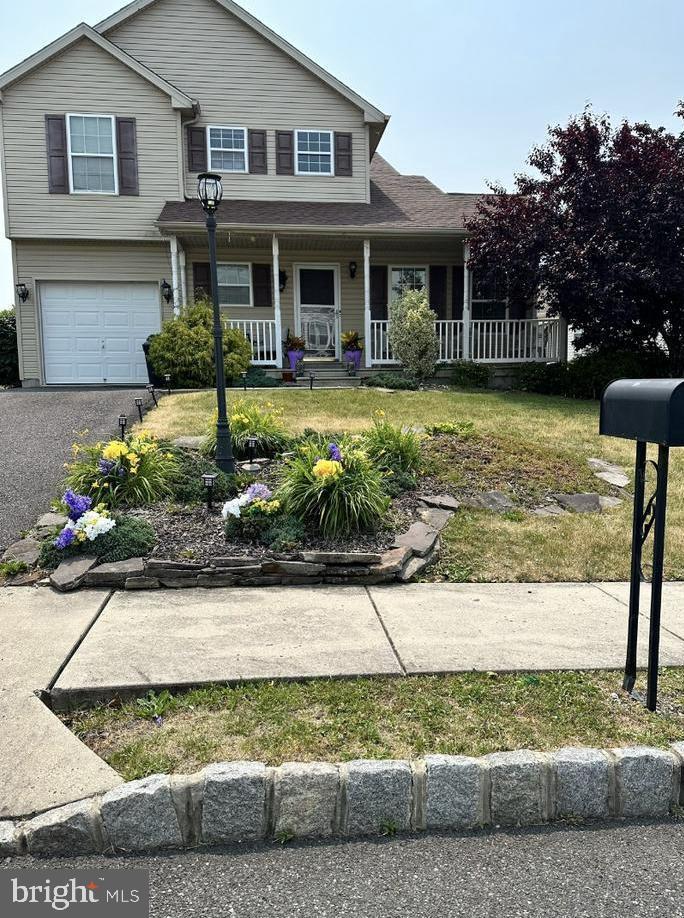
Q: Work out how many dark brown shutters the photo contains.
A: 12